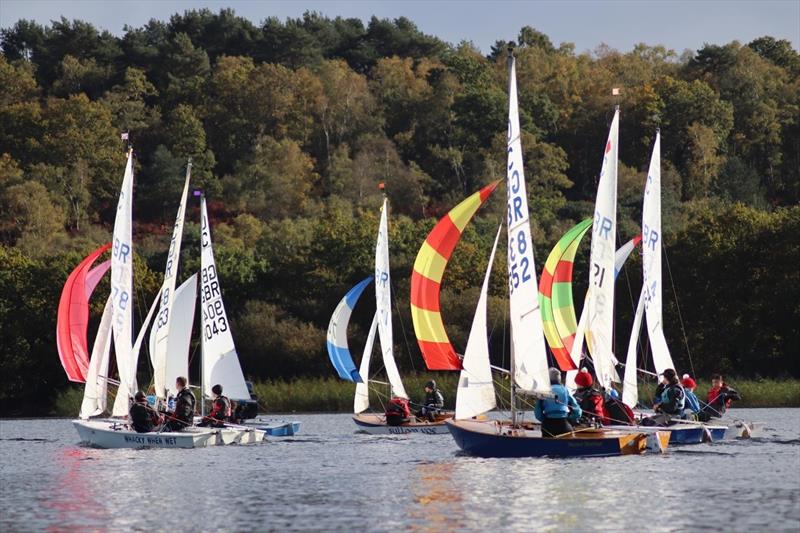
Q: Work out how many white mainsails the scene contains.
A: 7